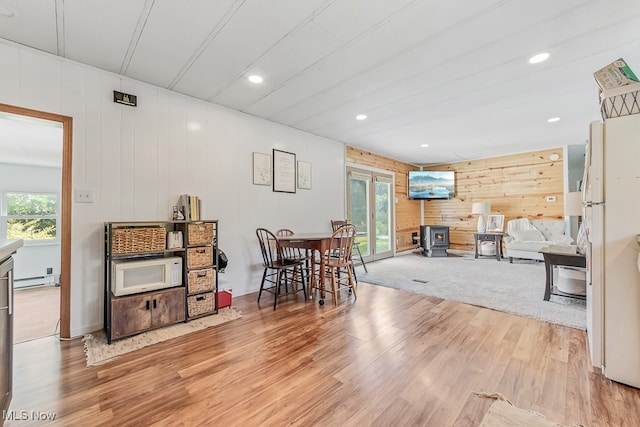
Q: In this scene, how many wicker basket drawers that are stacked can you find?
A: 4